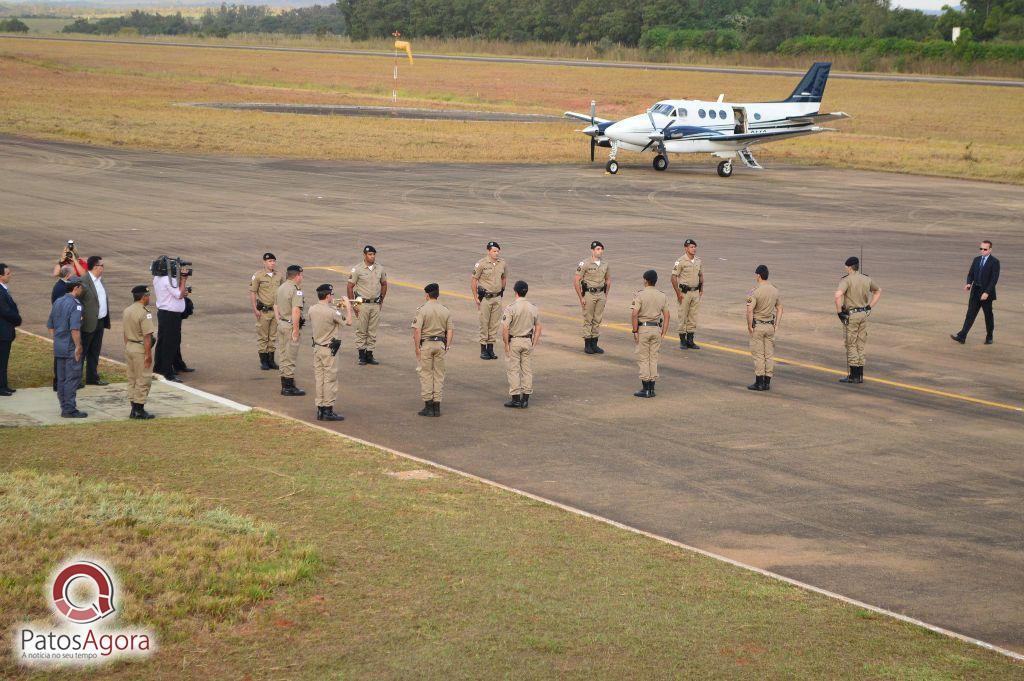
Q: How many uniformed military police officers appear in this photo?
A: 13